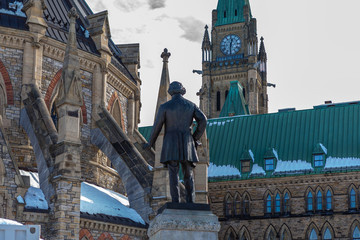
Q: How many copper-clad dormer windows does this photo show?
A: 3